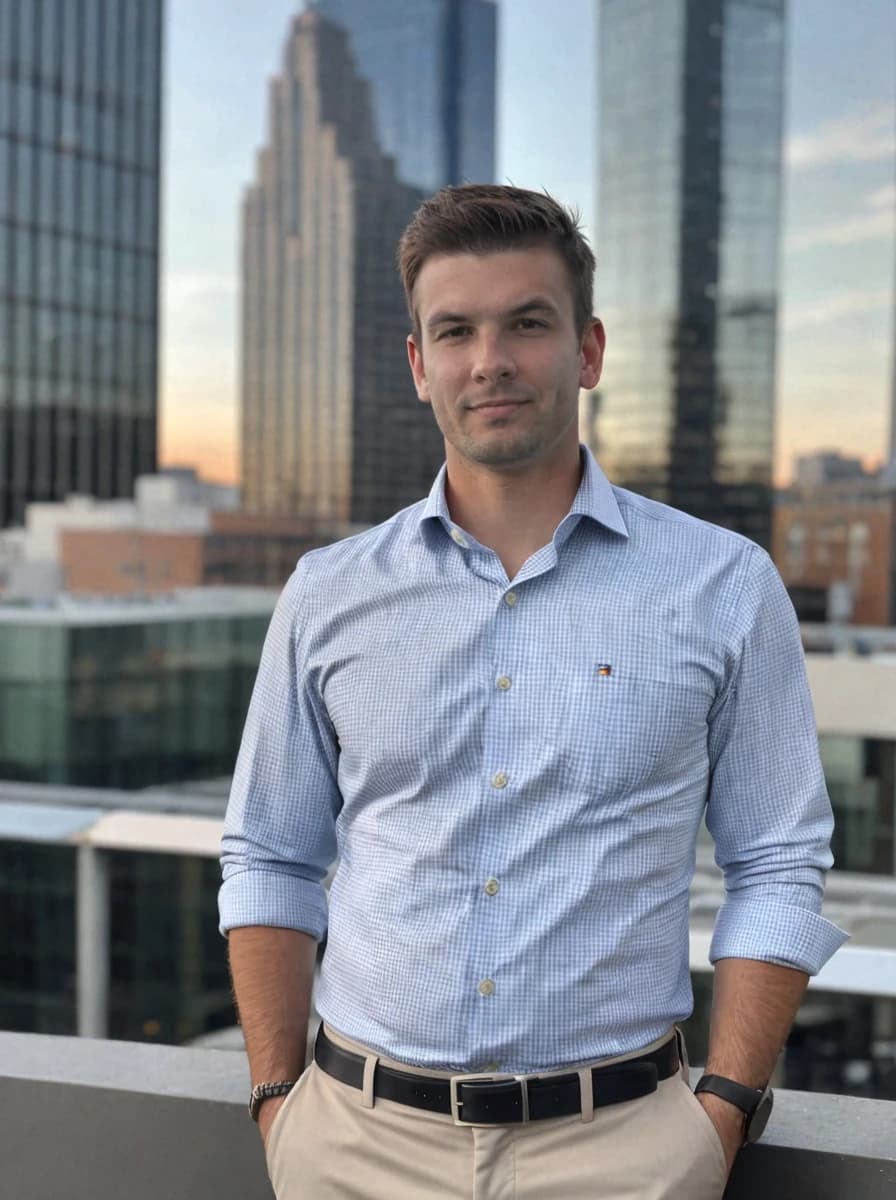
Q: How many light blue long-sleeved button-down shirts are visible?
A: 1